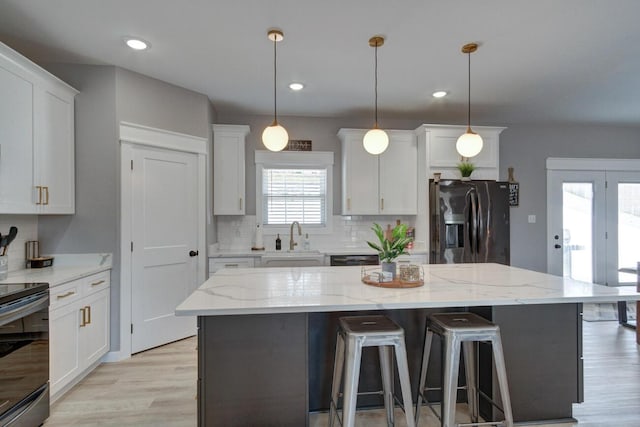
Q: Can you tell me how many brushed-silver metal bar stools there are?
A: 2